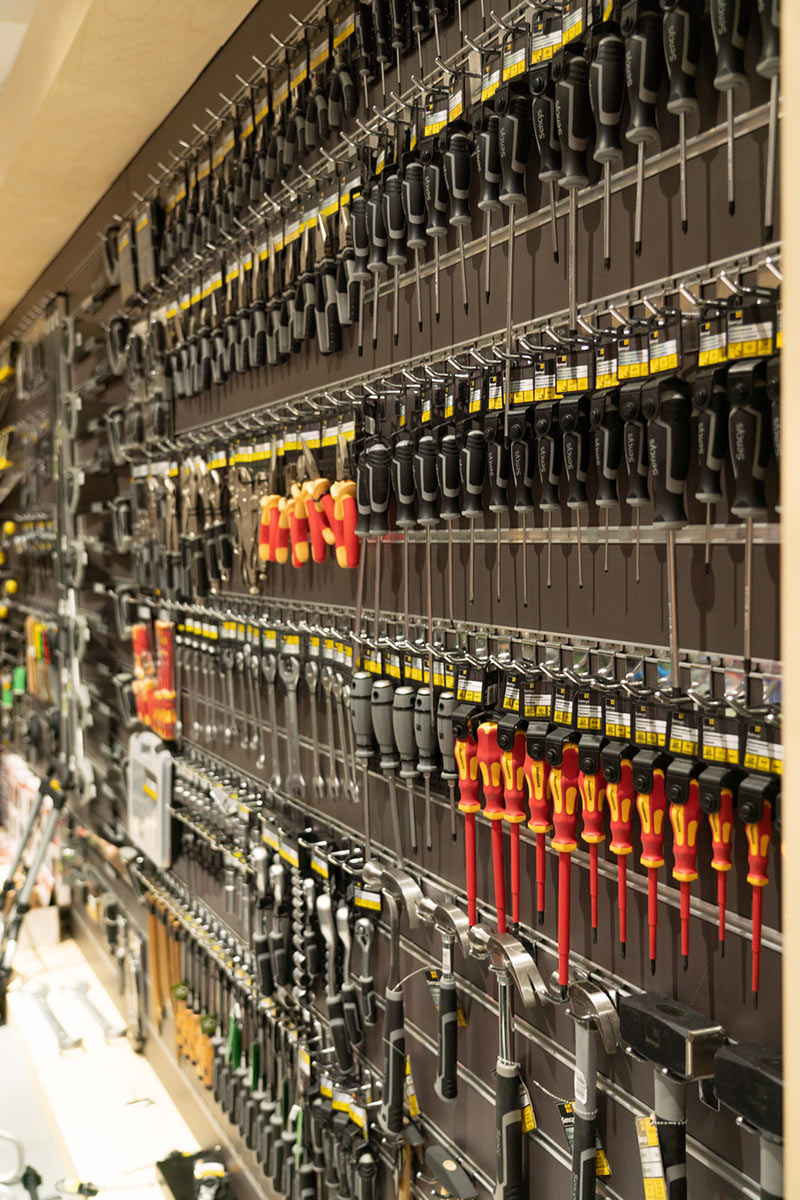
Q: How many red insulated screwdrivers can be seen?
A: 11